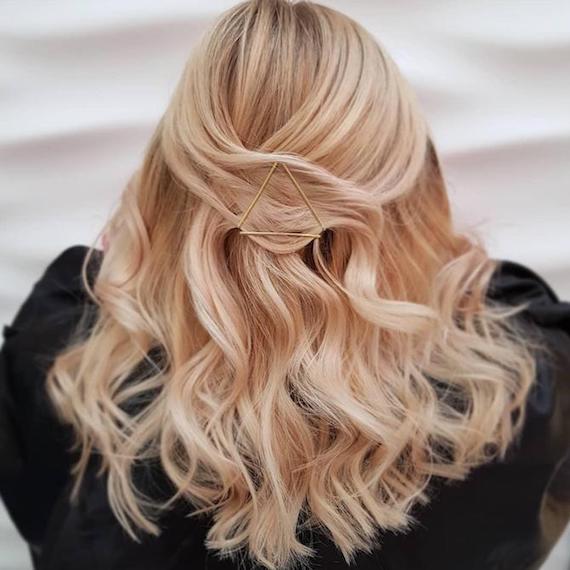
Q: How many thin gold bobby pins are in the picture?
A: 3